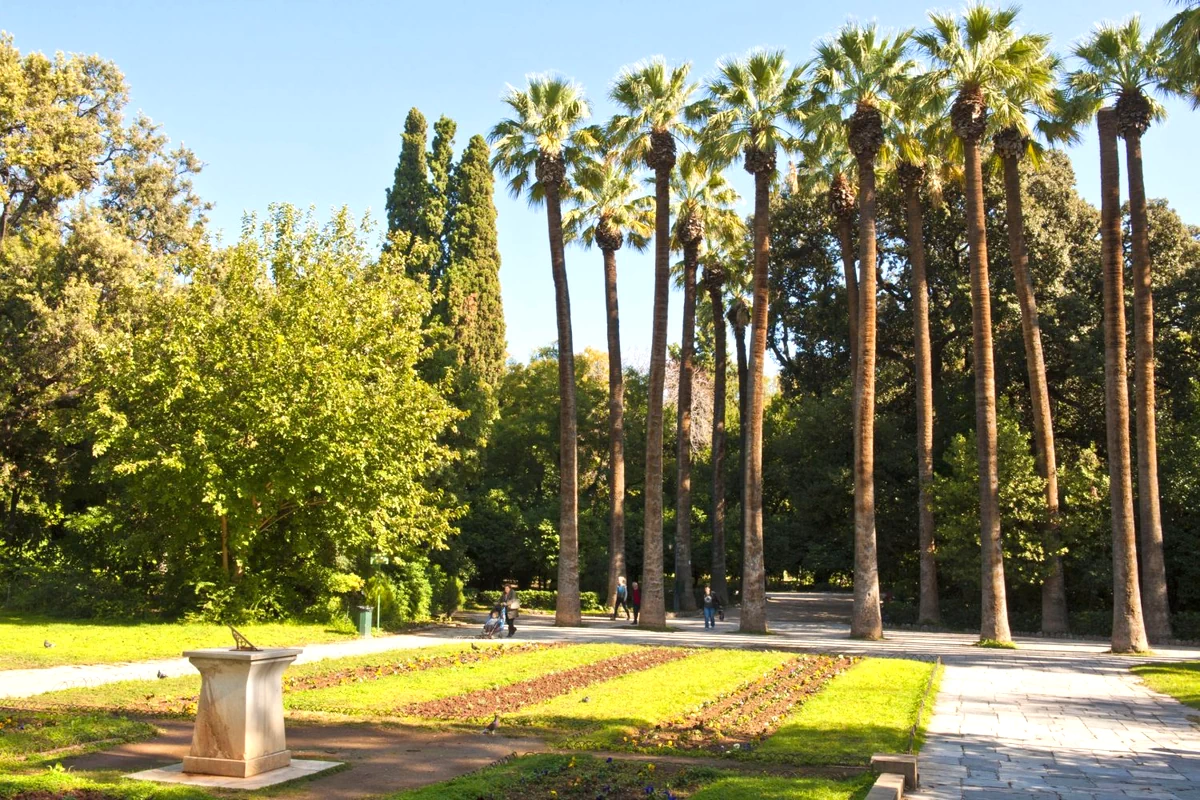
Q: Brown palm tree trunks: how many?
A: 14